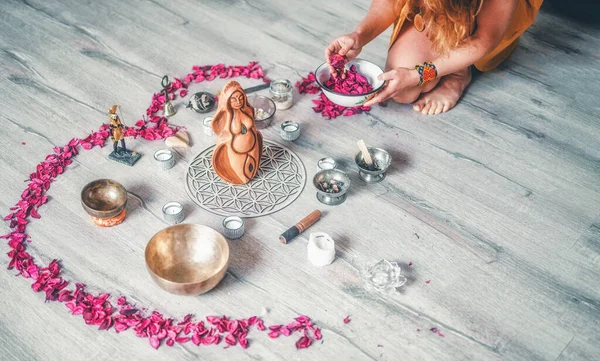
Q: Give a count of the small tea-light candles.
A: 6